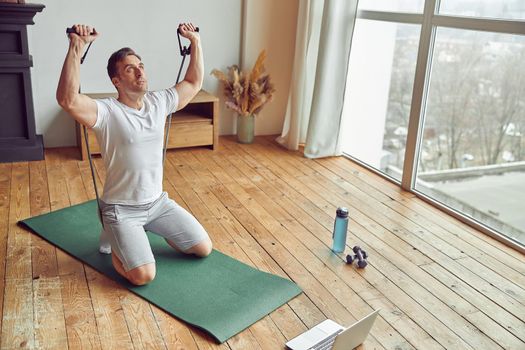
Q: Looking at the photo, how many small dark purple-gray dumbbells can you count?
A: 2